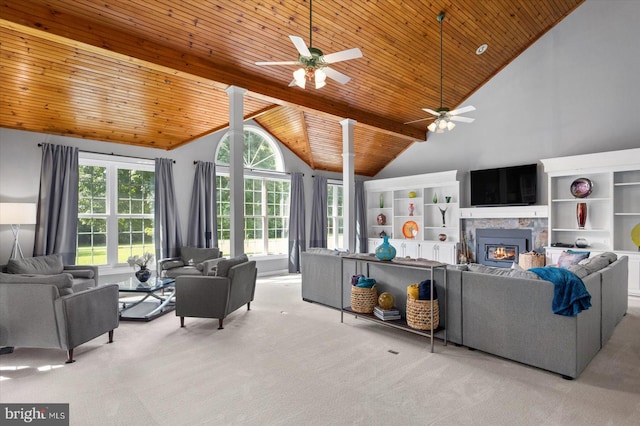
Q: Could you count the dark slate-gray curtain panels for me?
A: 6